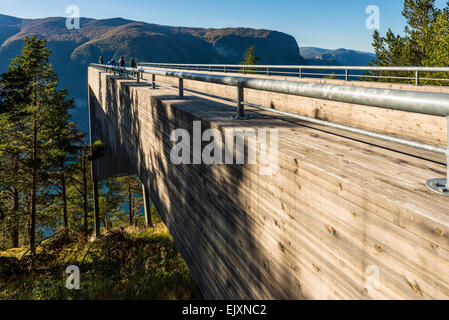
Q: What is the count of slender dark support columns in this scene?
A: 2